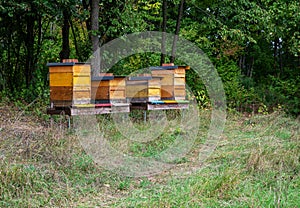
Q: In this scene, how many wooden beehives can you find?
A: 4